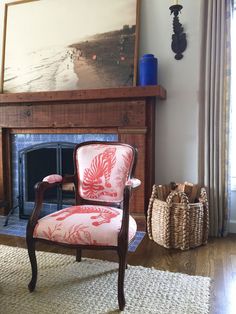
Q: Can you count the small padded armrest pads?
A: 2